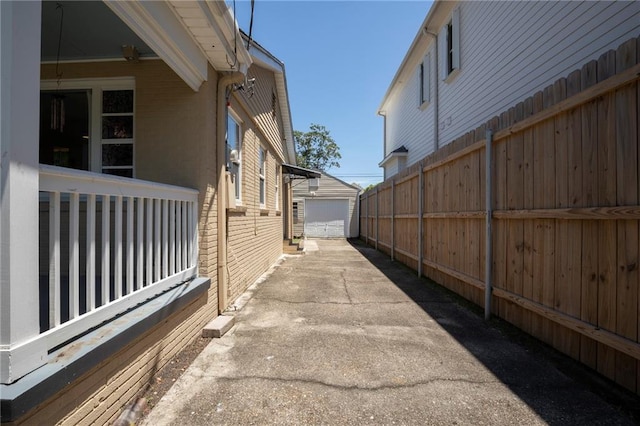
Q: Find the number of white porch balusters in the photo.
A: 14